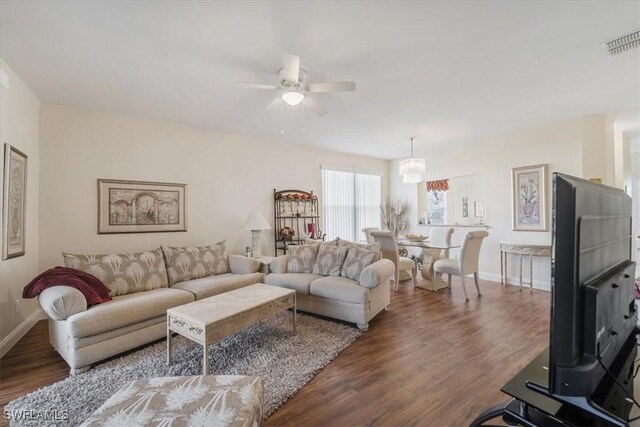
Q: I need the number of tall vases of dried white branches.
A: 1